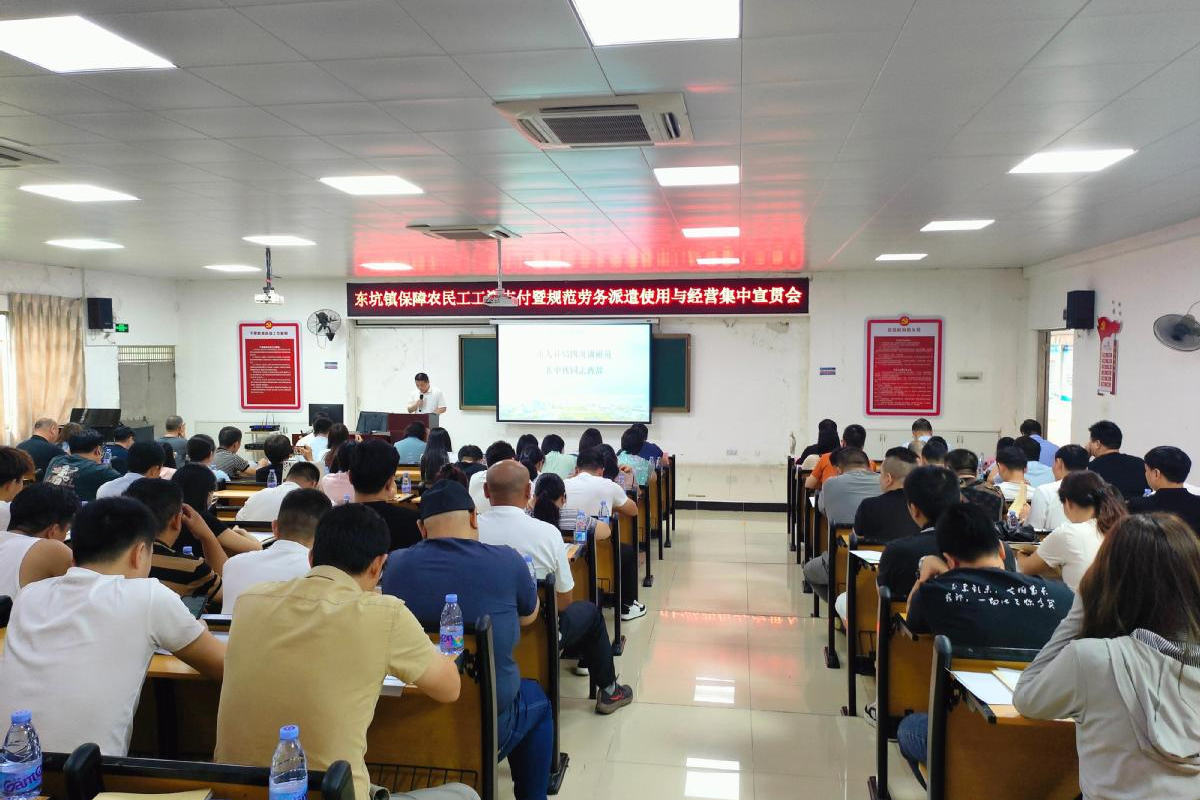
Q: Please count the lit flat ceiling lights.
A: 15